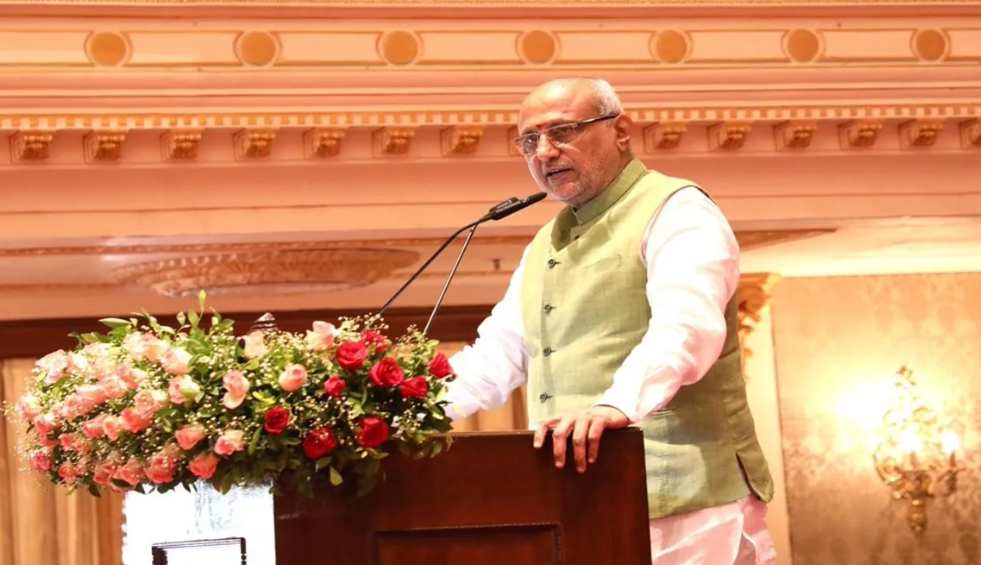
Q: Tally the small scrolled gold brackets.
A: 13